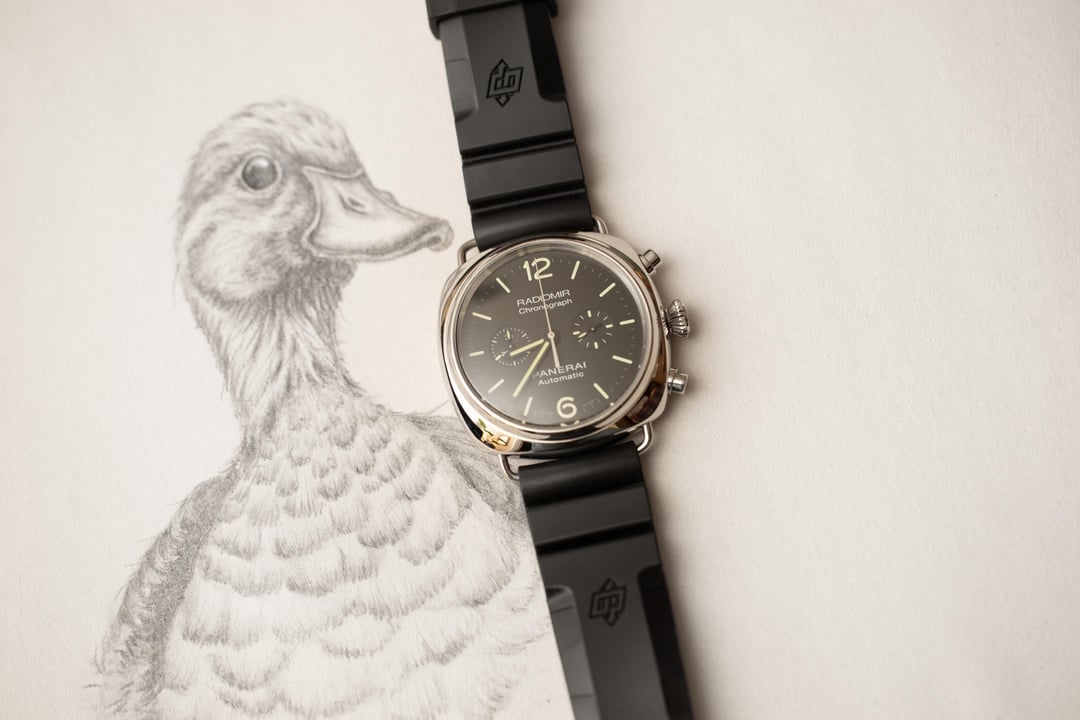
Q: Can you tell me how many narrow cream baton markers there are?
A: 10